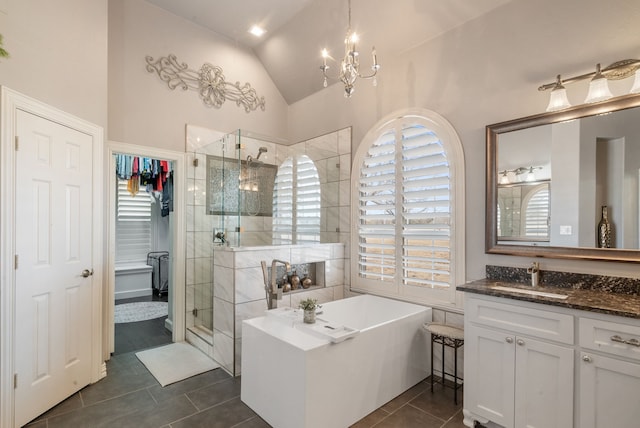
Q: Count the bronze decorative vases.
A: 3